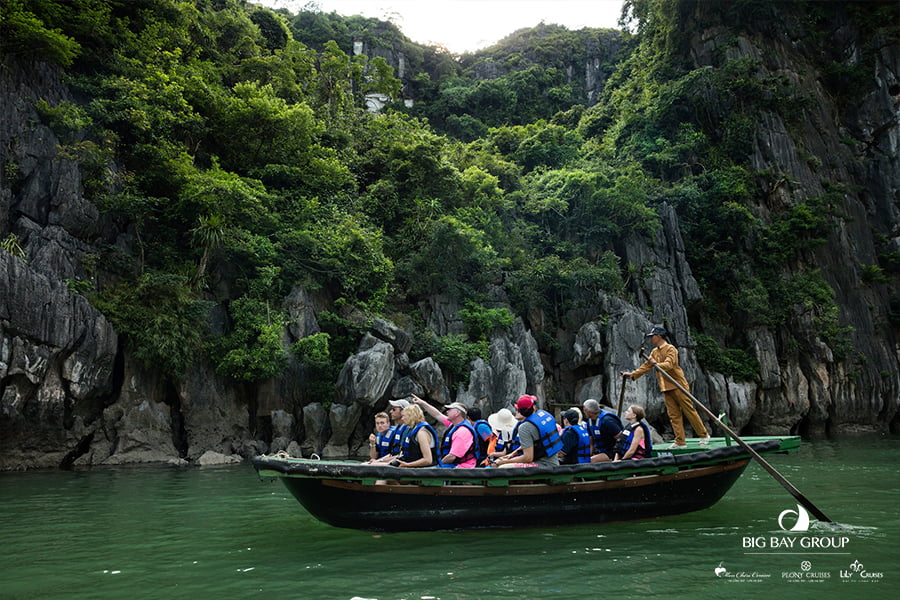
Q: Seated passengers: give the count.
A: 12